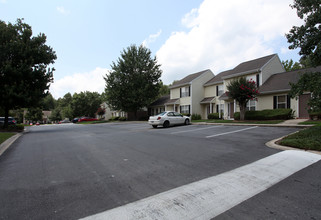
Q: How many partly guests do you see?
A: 0